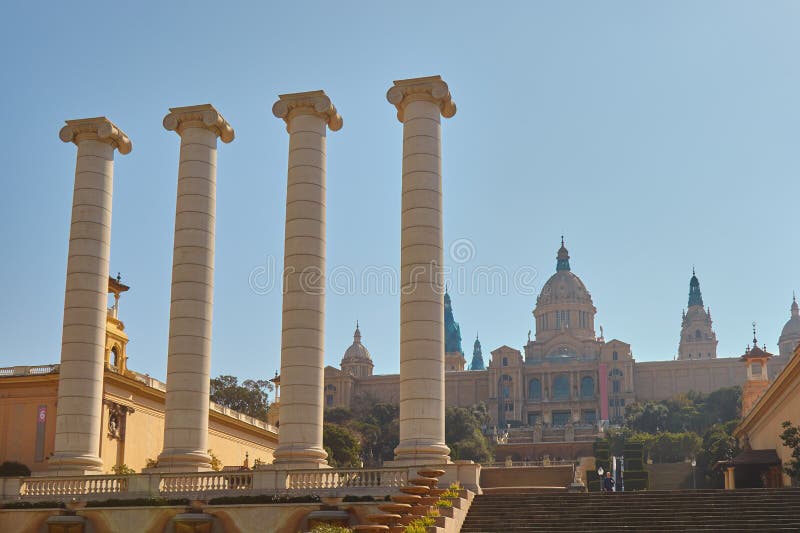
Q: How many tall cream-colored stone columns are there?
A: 4